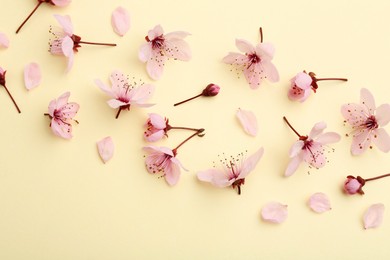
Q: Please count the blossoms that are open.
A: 9